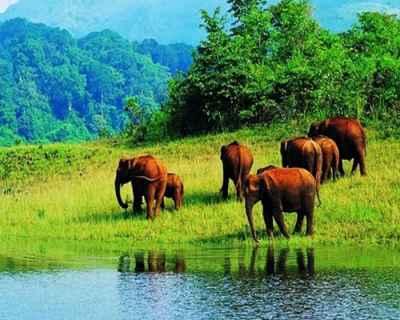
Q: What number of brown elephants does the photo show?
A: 7